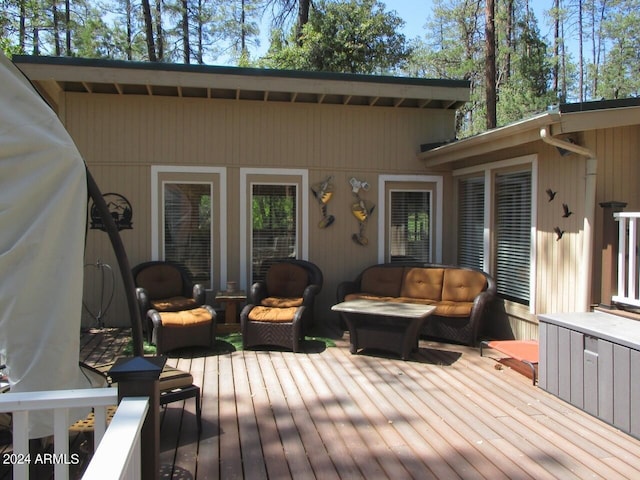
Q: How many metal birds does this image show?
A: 3